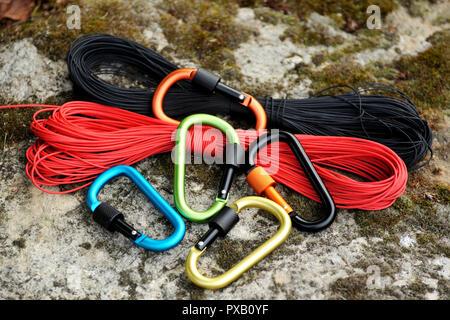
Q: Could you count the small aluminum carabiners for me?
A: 5